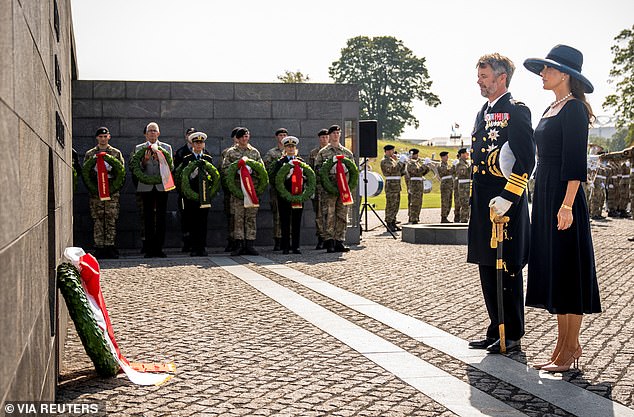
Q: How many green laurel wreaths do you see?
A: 7